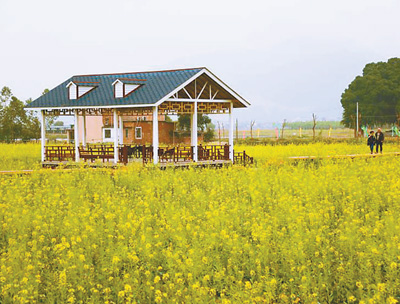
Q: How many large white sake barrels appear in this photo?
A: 0